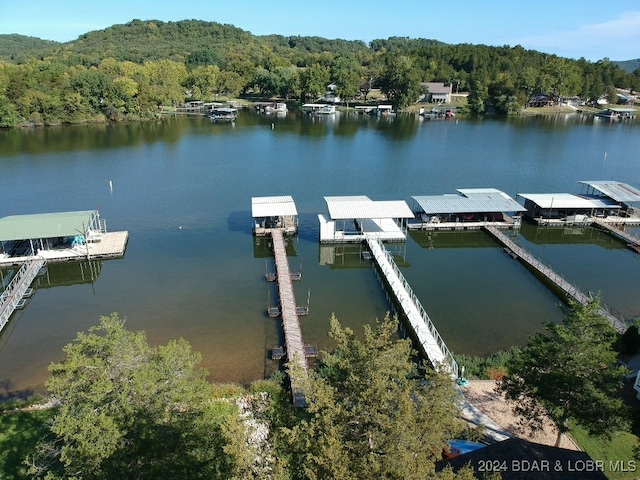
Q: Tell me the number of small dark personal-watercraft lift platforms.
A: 6